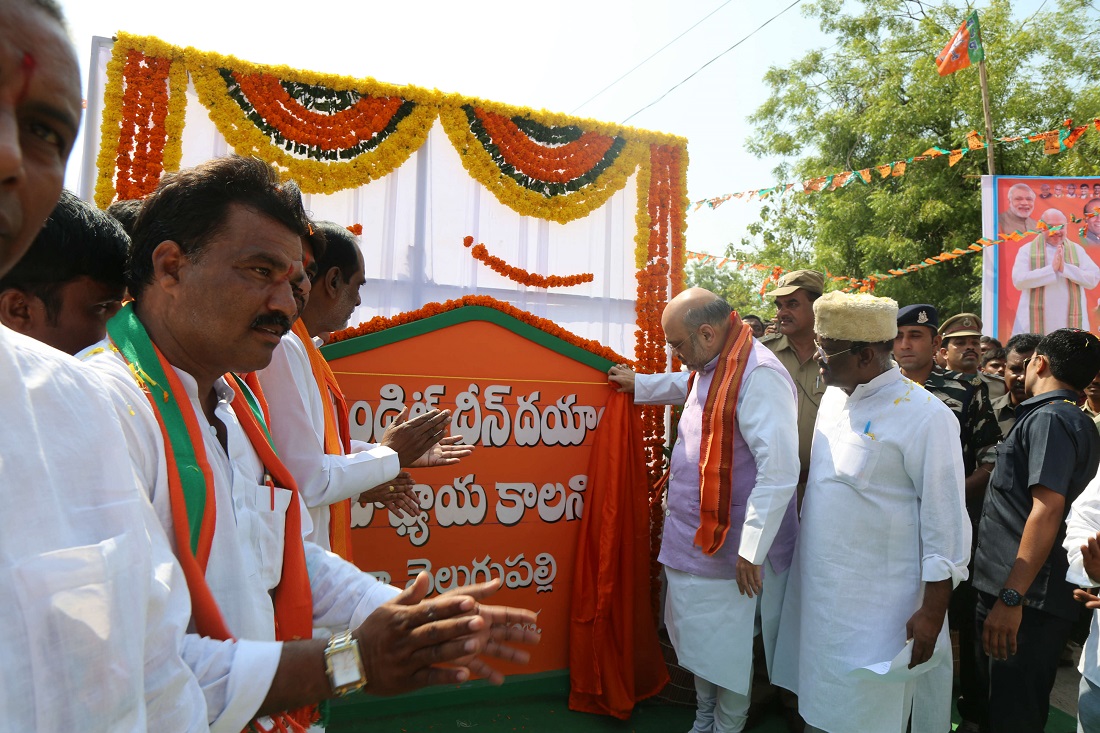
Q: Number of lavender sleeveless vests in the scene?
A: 1